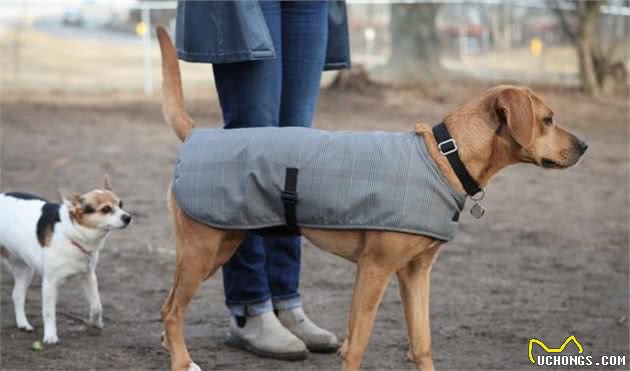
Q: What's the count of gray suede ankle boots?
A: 2